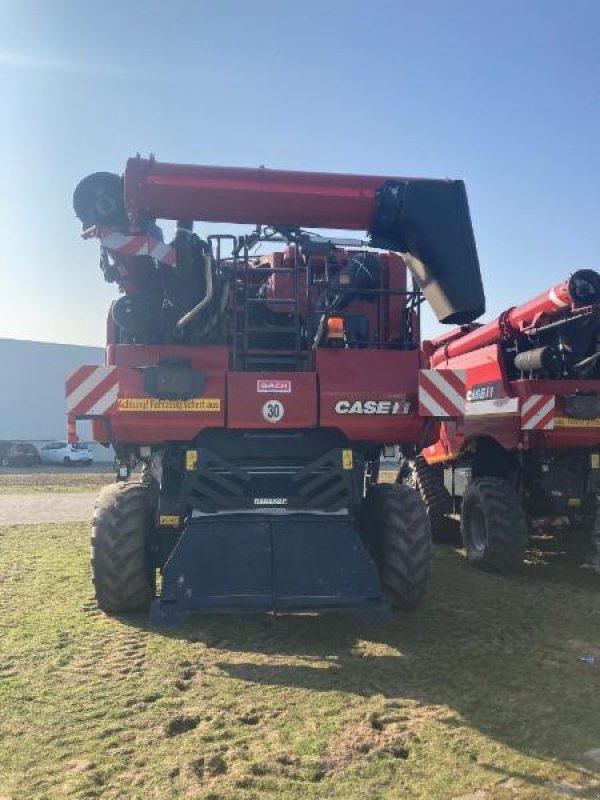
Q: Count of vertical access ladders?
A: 1